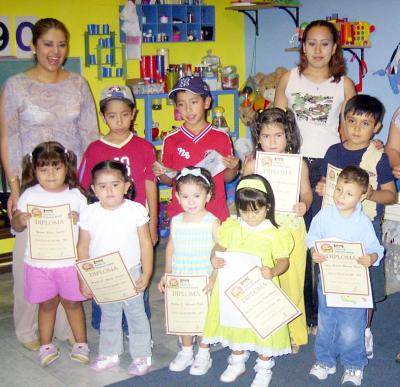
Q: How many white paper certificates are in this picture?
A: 7